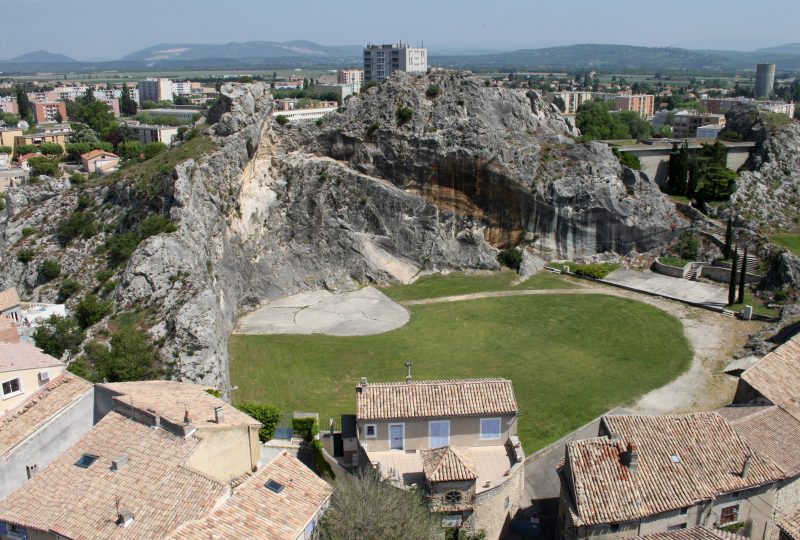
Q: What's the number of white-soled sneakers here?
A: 0